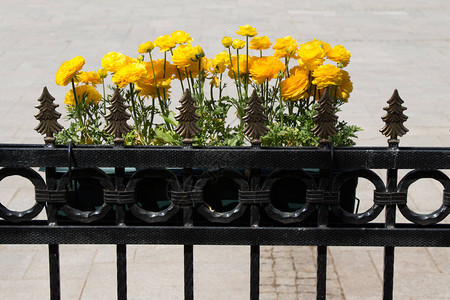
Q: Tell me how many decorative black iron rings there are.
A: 7